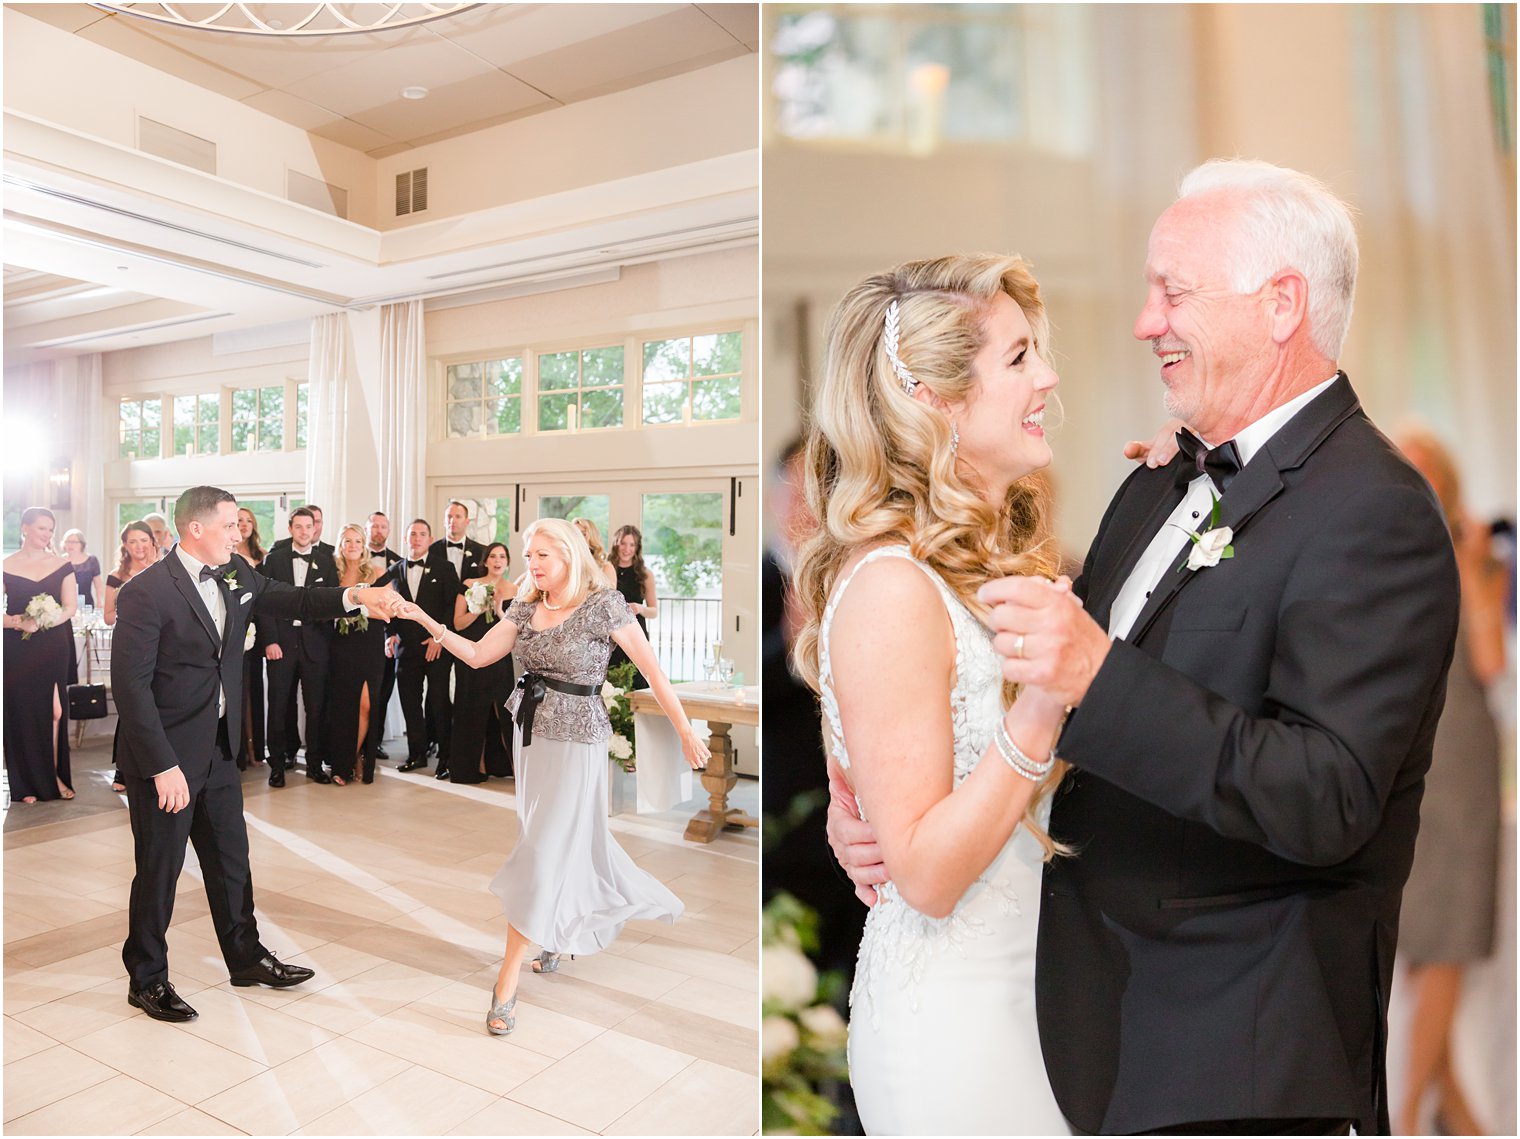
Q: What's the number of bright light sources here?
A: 1